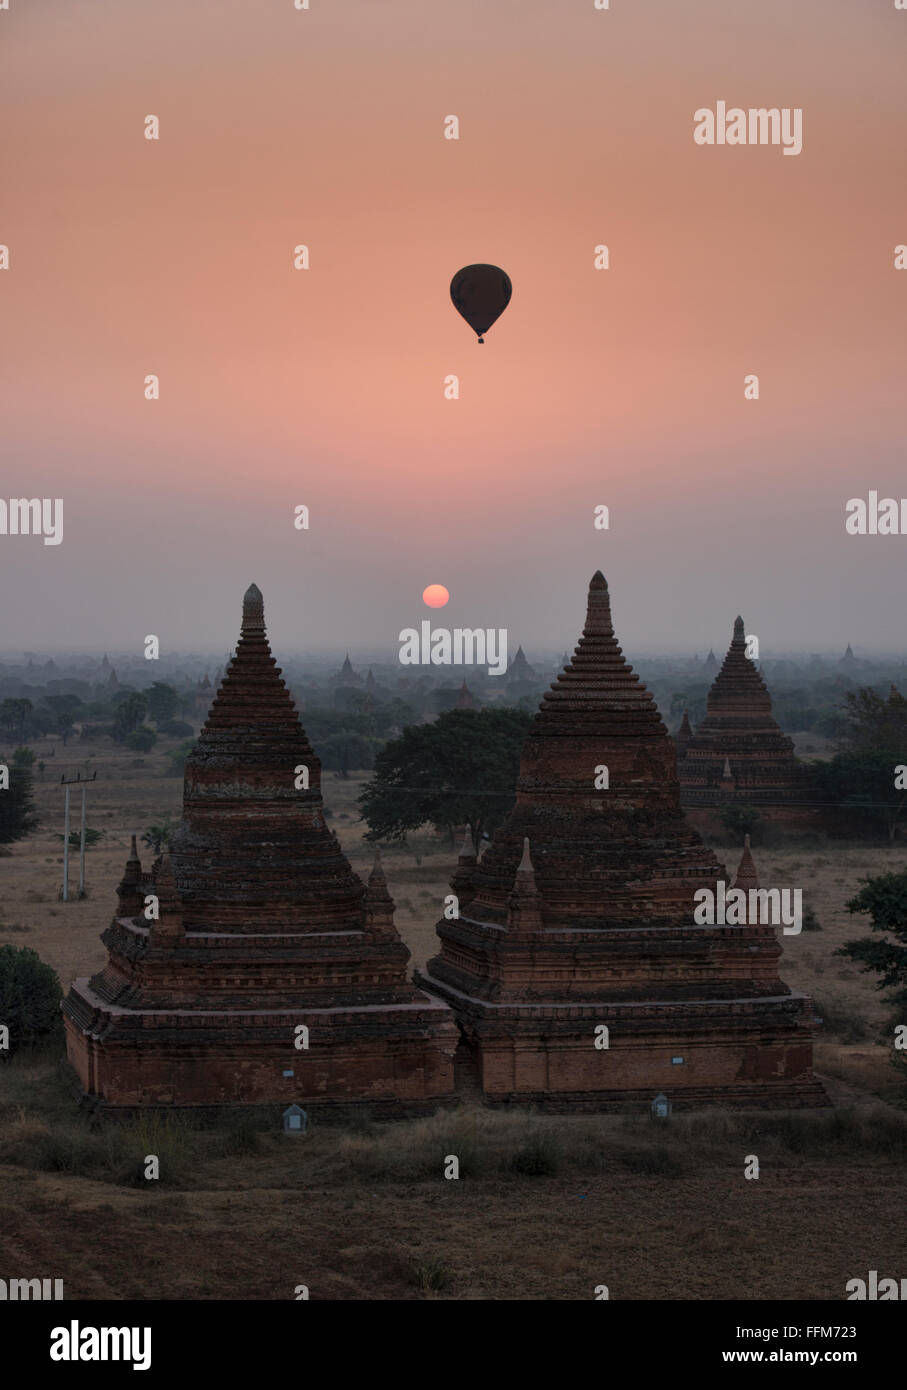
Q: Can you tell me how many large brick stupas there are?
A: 3